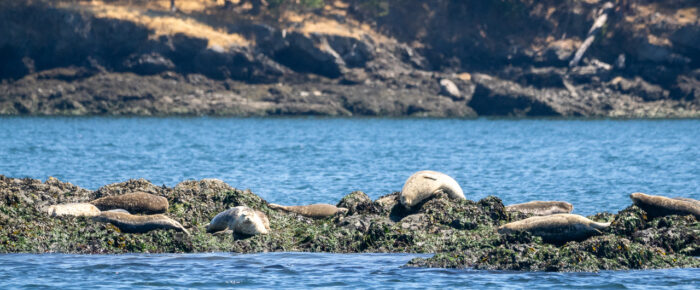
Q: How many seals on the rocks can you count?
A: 9